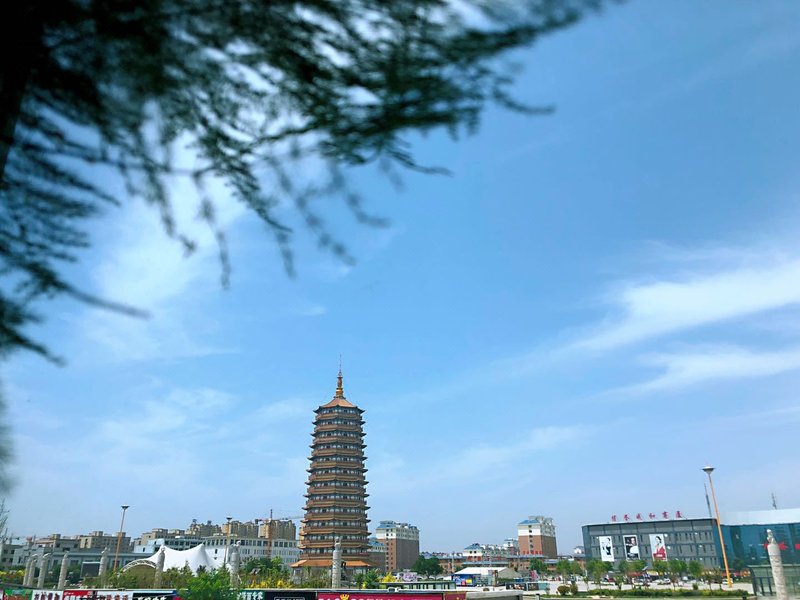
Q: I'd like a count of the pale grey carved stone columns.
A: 9